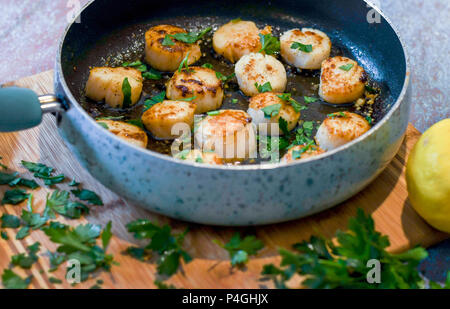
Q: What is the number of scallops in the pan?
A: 14